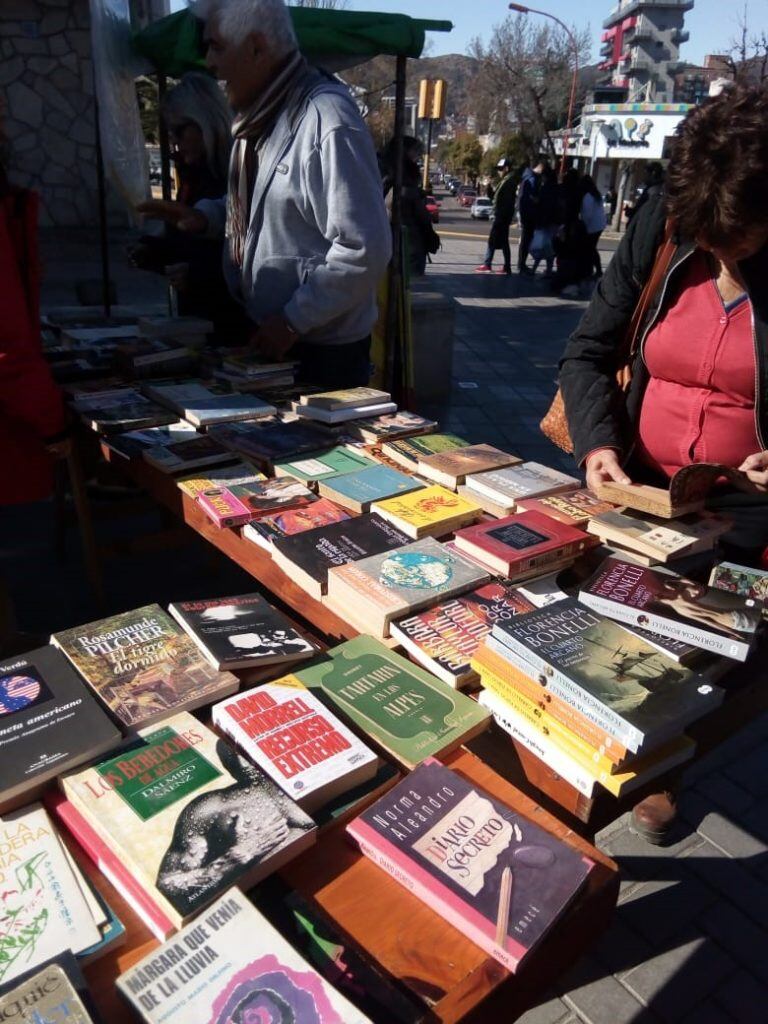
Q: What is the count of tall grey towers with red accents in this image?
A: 1